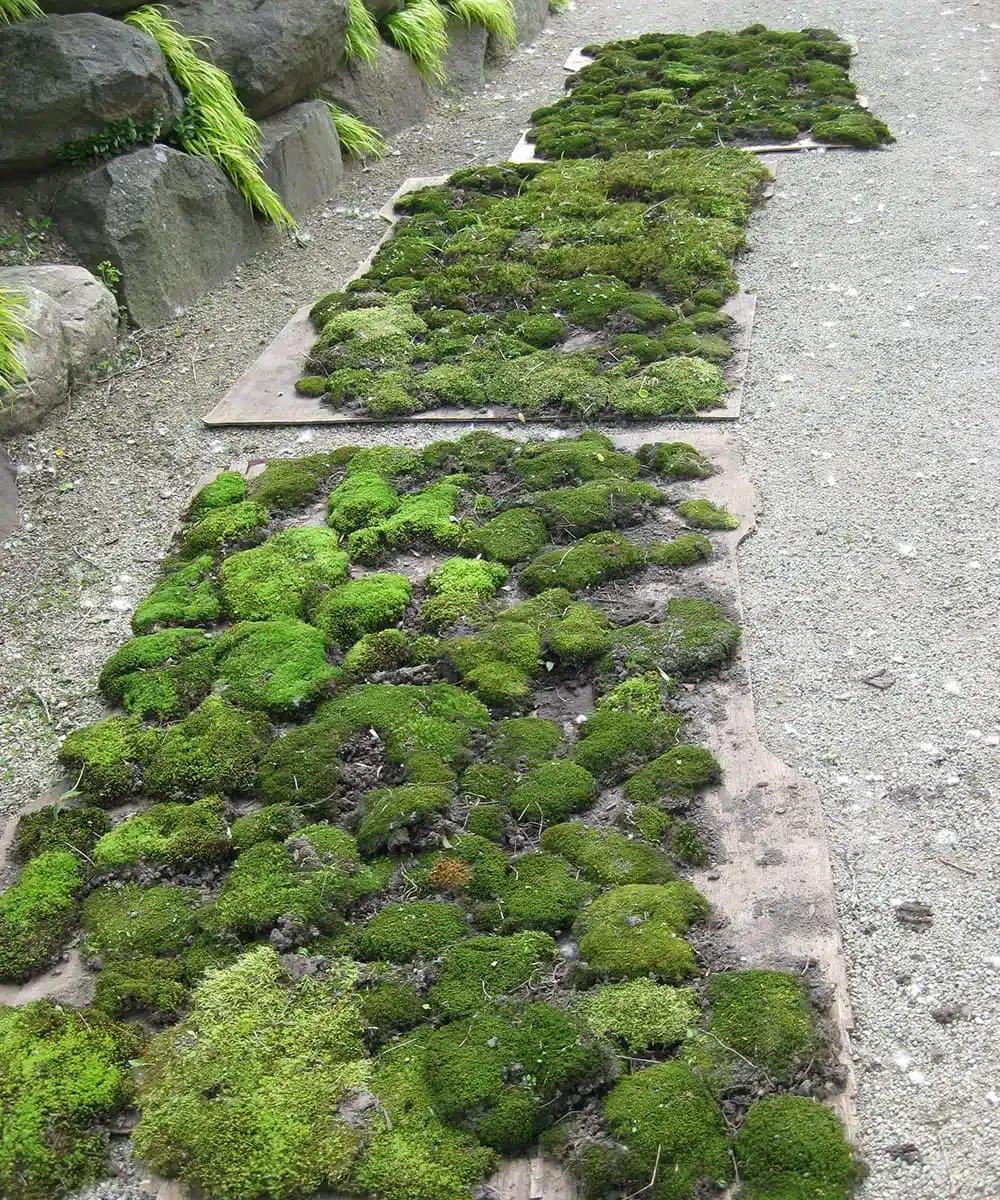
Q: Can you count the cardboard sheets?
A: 3